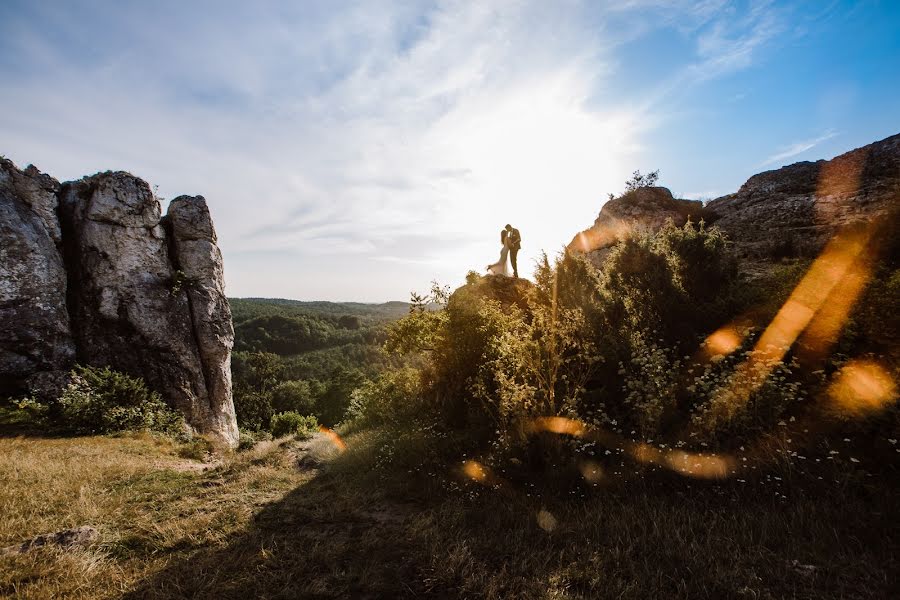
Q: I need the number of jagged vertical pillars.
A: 3